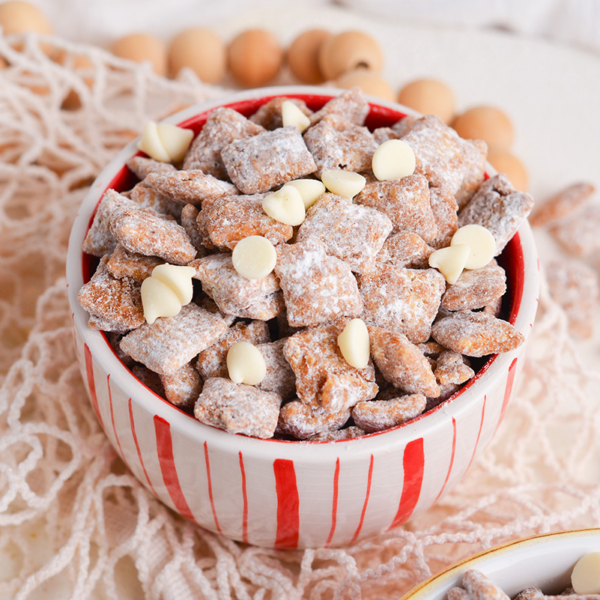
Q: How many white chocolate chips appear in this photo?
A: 15